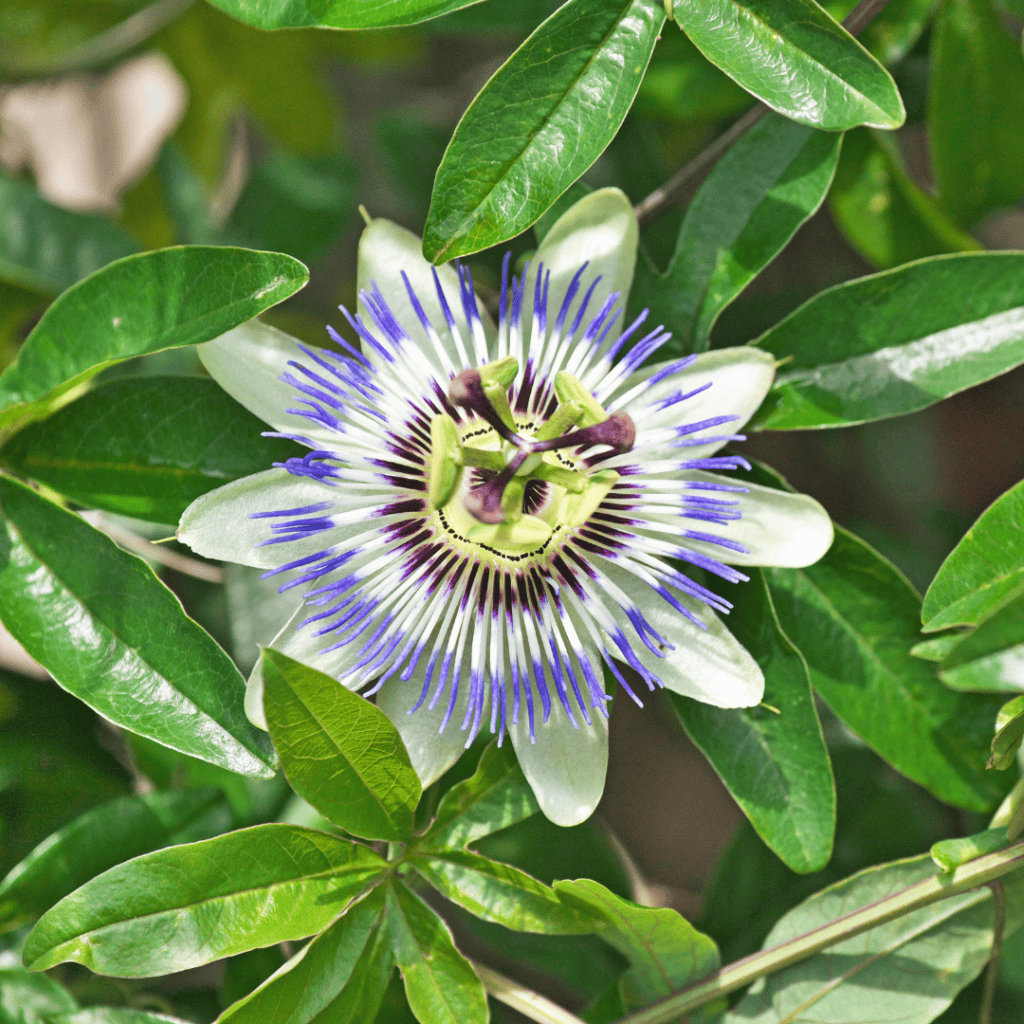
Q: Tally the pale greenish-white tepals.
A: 10